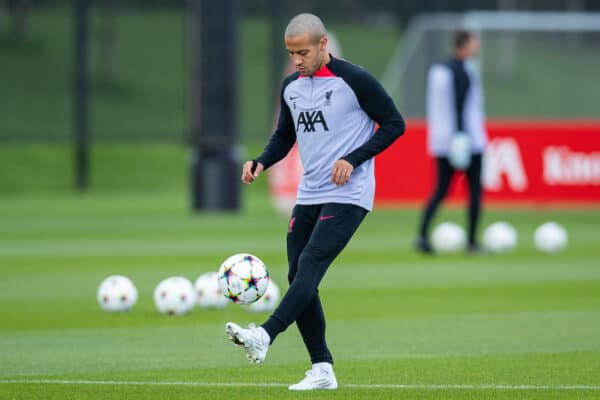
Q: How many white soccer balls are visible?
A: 8